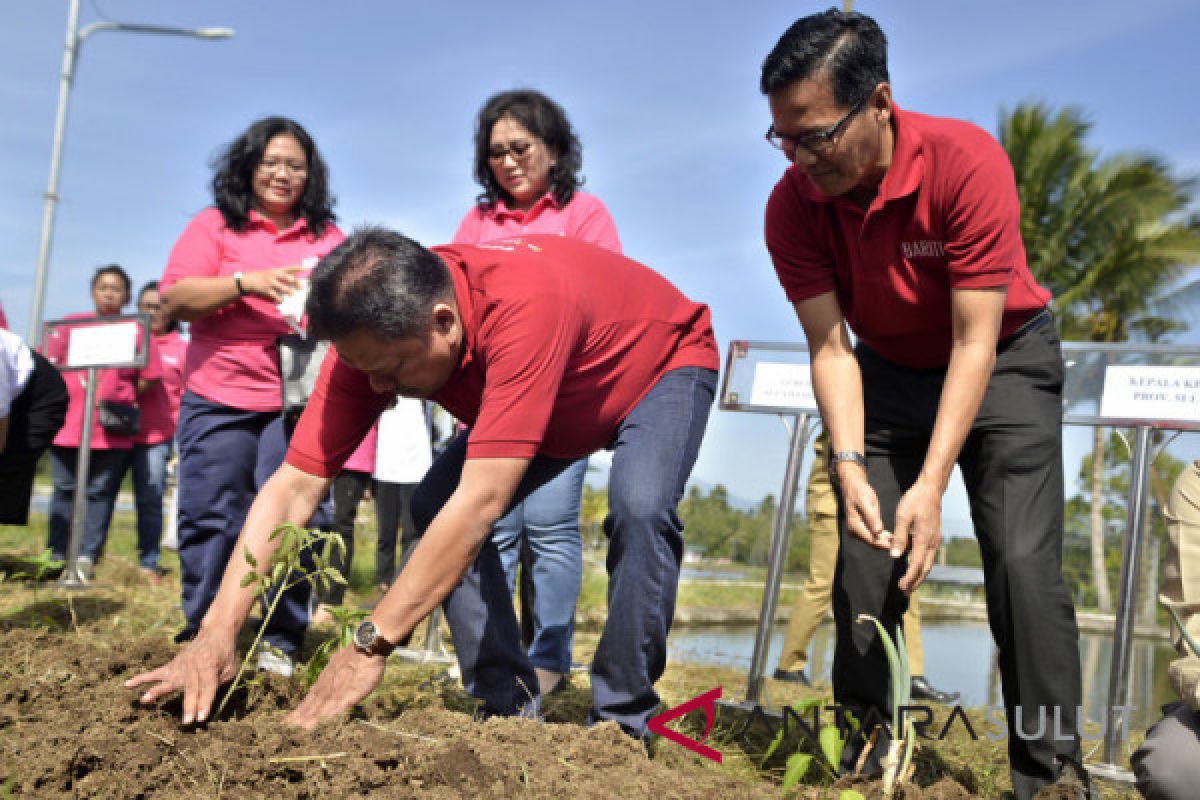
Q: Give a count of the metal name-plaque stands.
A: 3